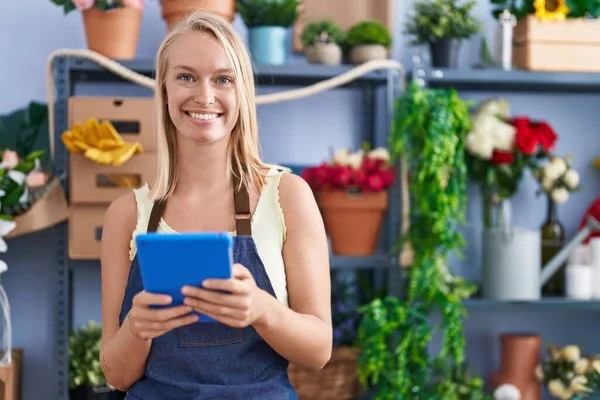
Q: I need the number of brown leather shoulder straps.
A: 2